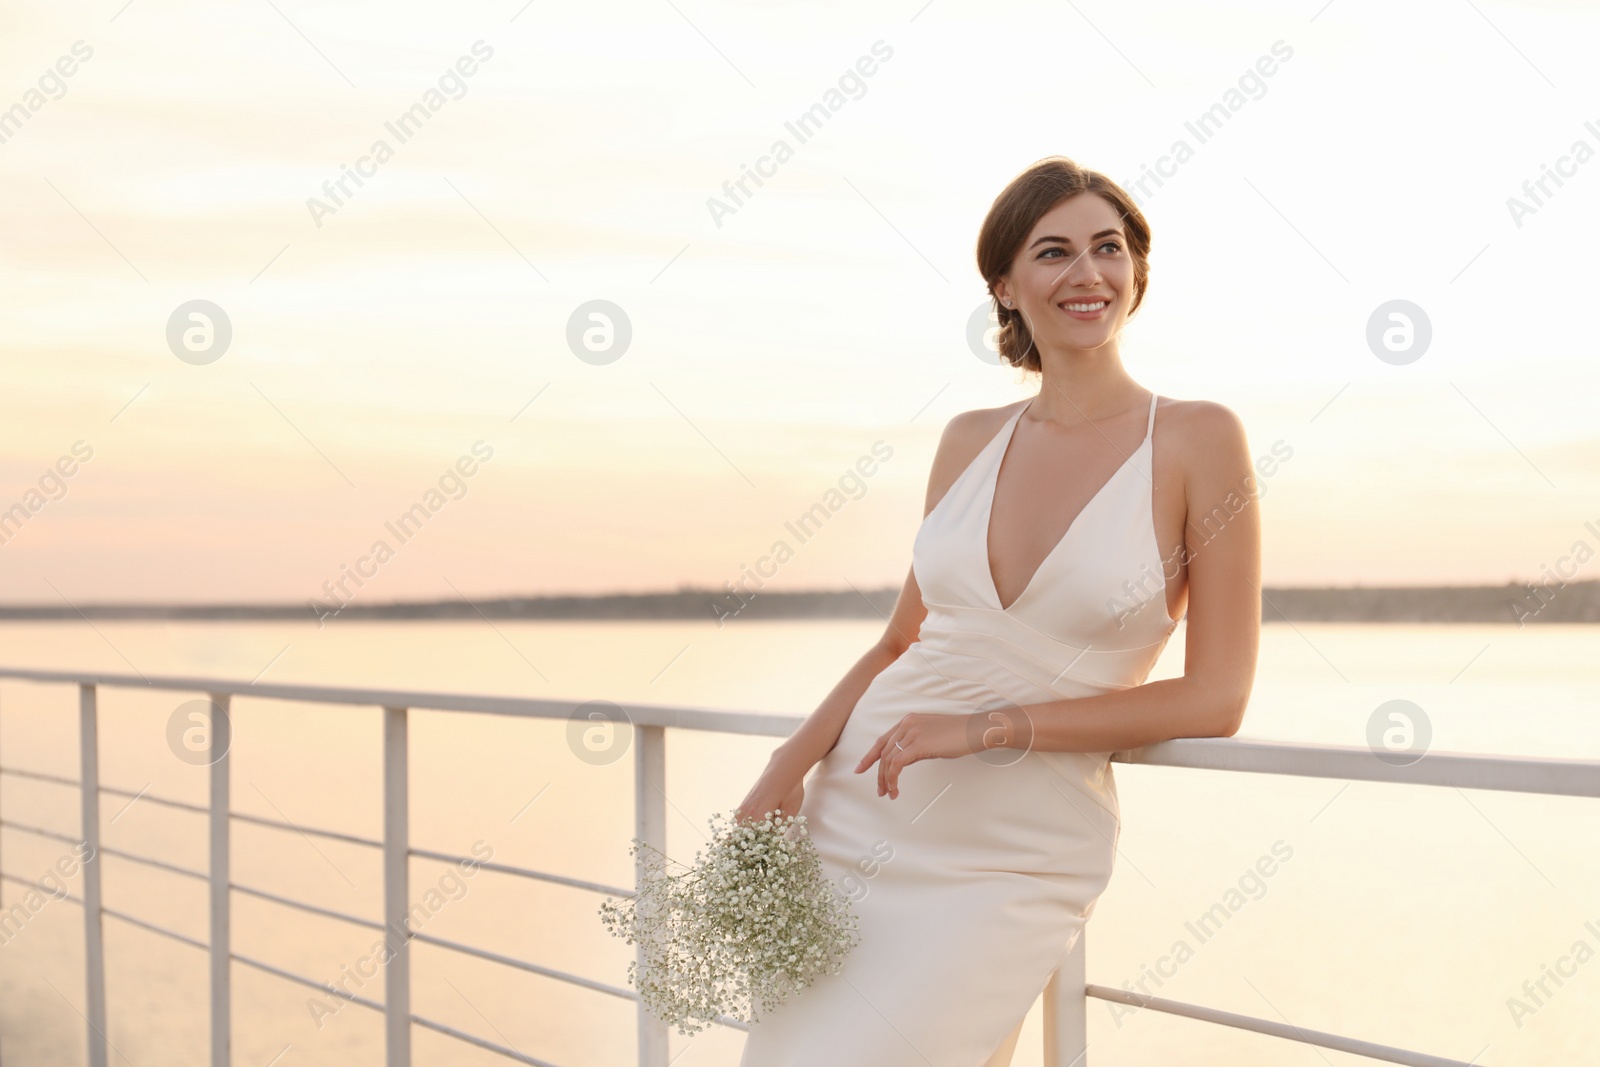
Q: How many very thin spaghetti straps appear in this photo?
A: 2